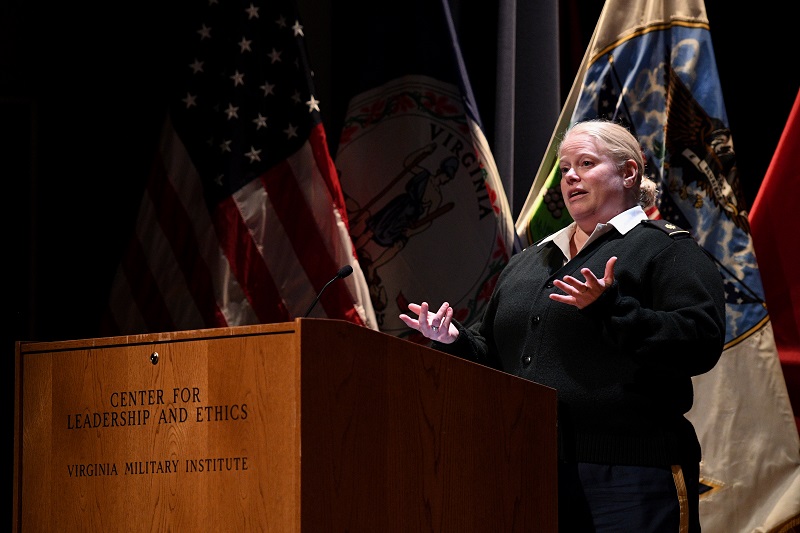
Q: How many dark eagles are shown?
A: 1